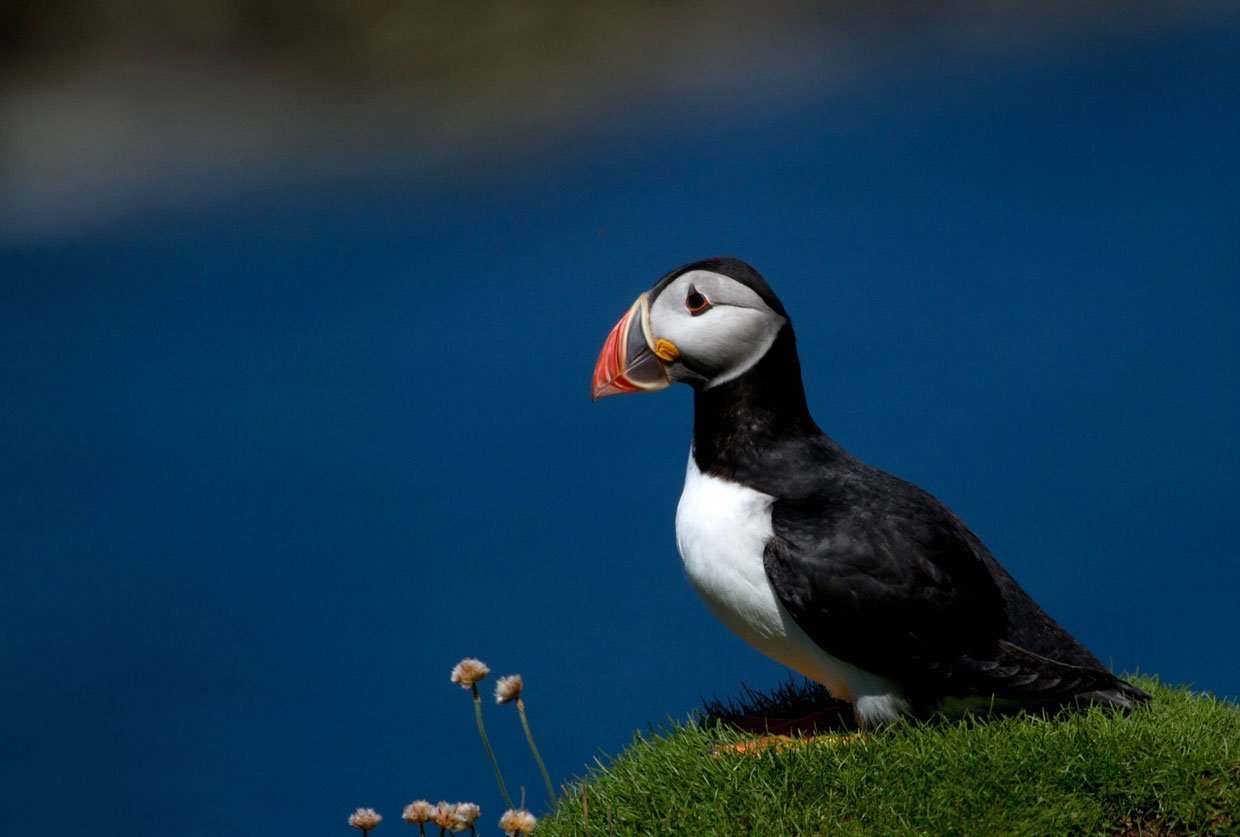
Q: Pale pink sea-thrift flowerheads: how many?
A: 7